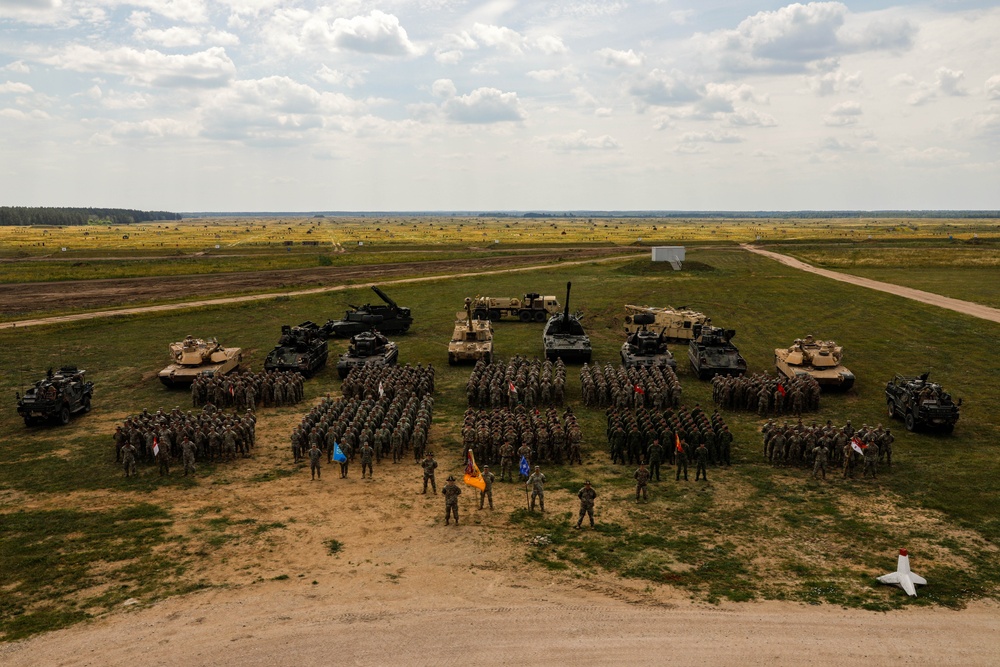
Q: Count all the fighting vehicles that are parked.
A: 13